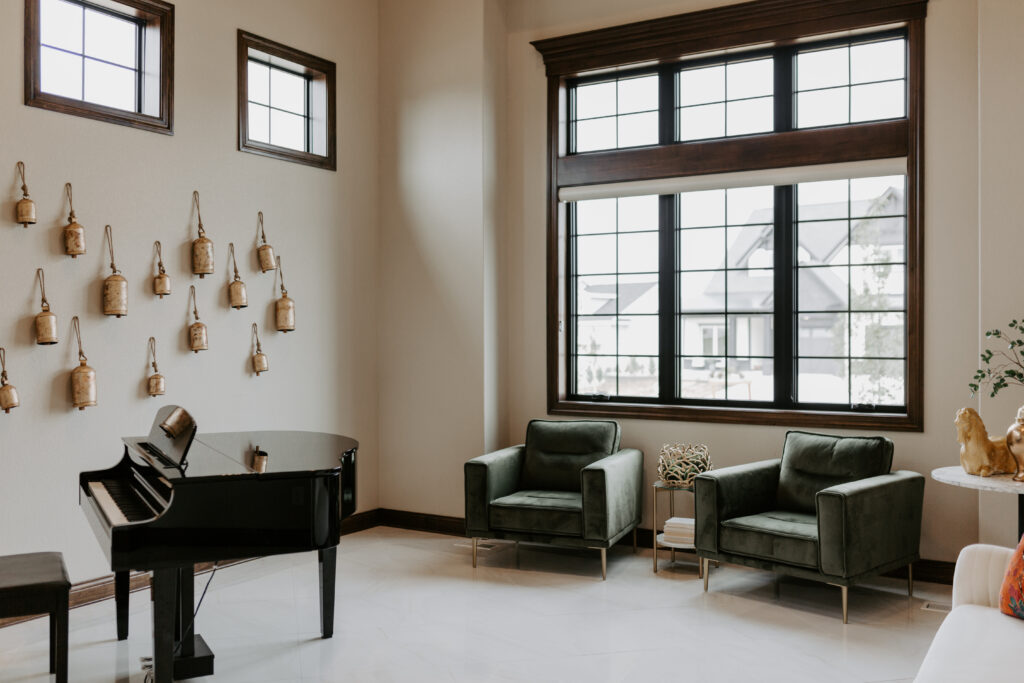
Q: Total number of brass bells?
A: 14